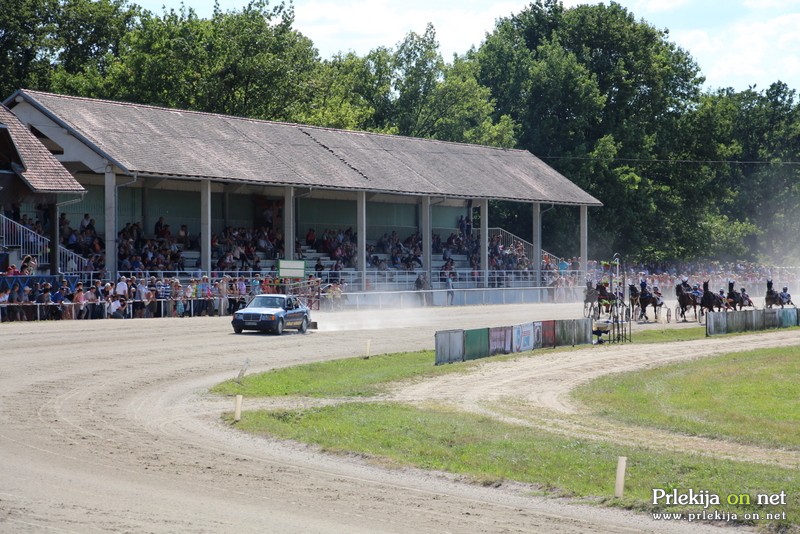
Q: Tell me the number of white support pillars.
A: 8